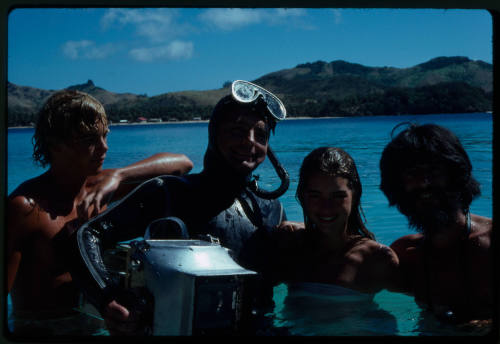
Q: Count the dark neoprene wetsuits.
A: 1